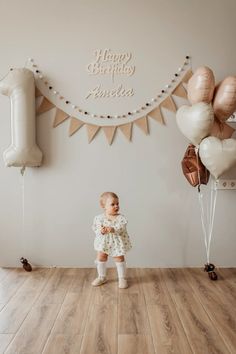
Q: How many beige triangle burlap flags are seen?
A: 12